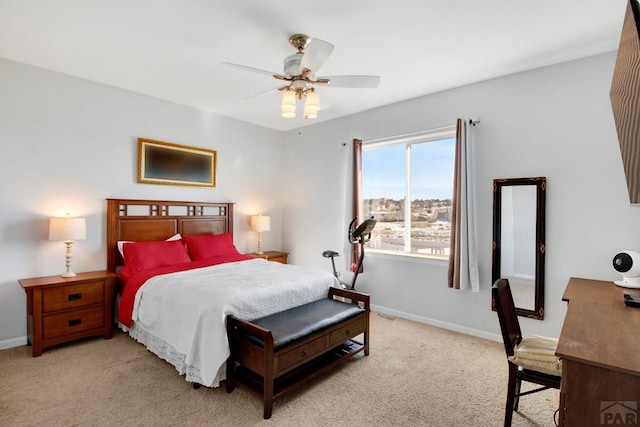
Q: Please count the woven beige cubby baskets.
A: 0